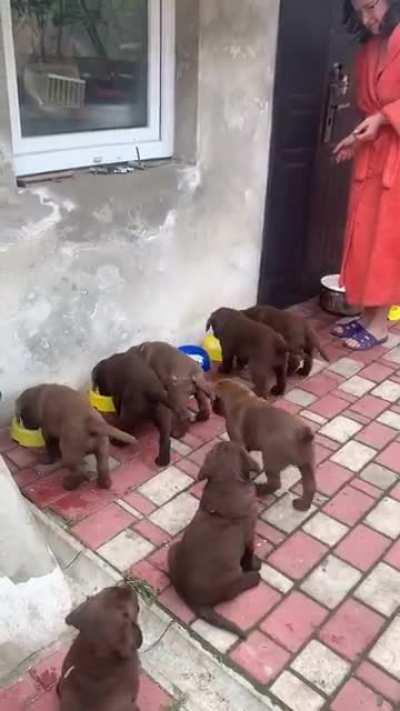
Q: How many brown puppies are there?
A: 8